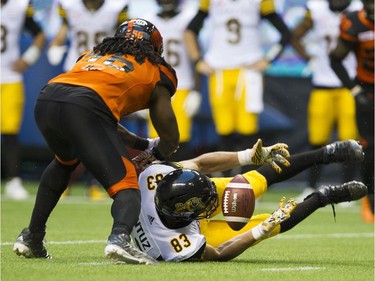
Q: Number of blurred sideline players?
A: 6